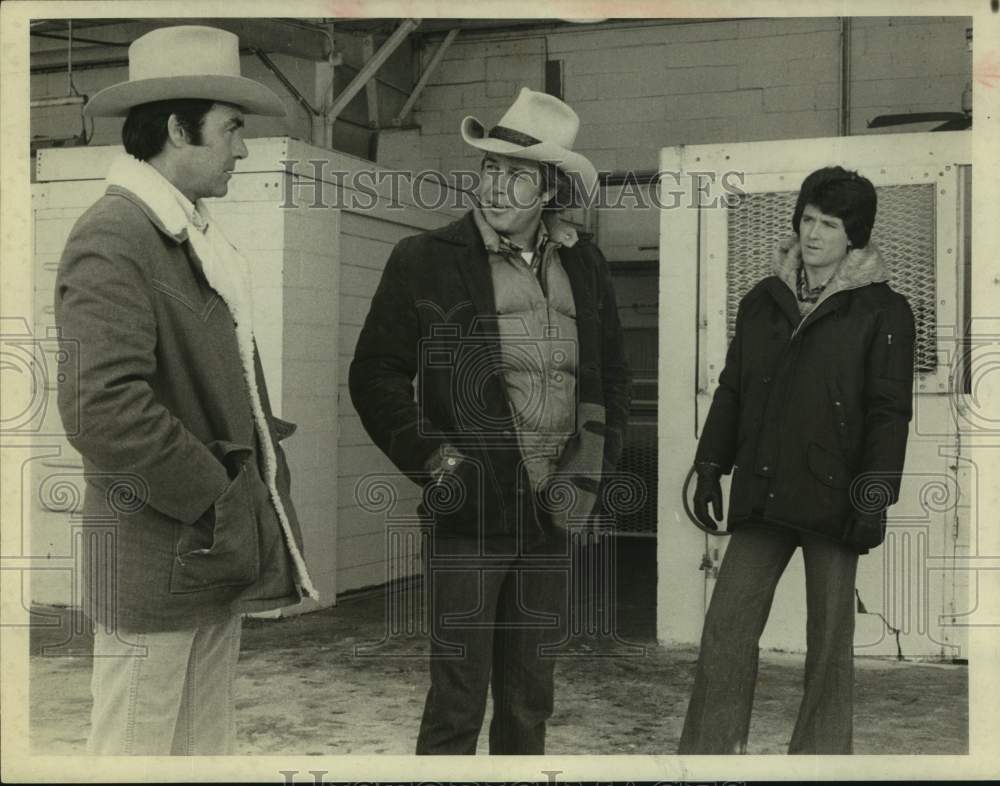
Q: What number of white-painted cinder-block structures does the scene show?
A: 2